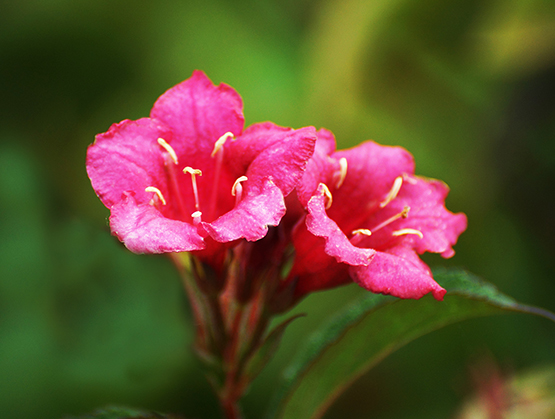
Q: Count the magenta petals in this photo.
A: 10